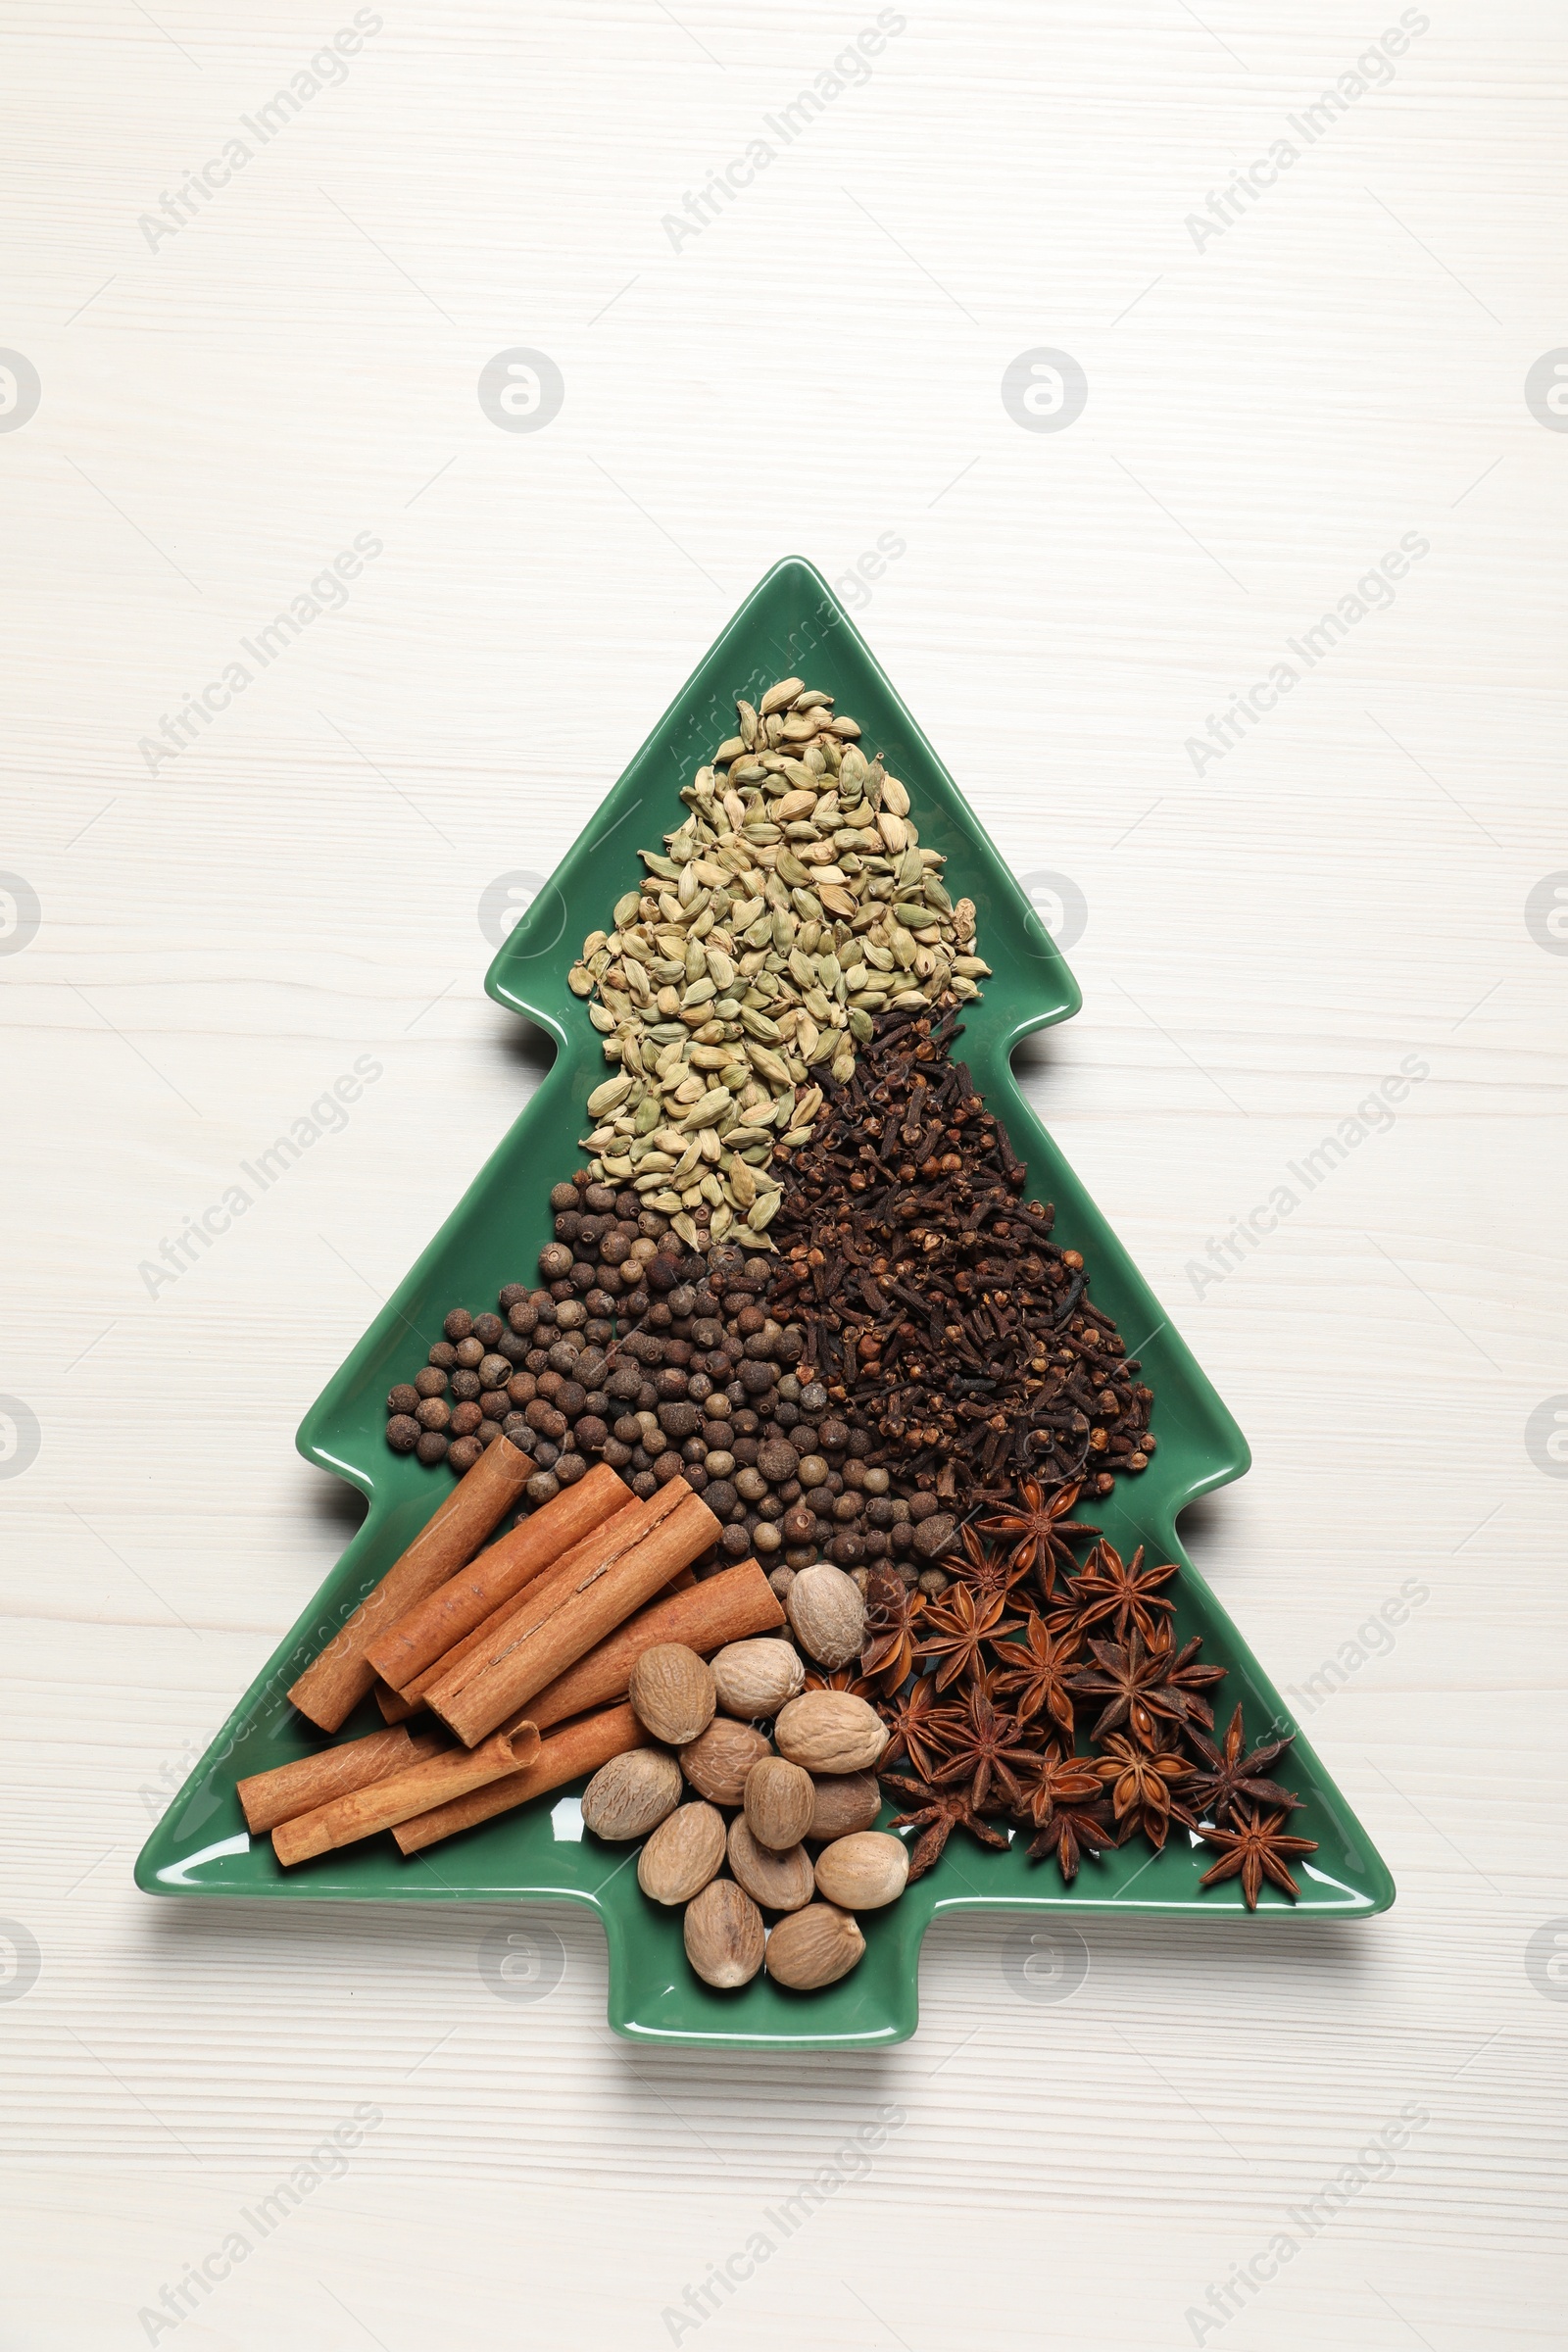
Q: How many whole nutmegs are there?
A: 13